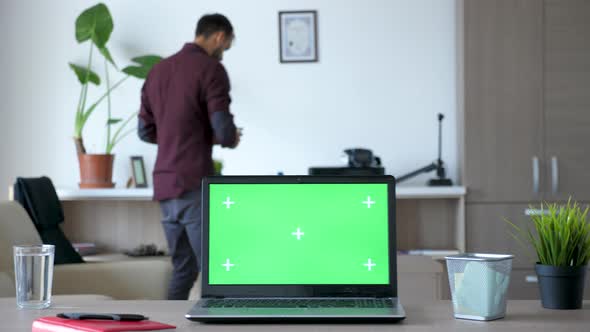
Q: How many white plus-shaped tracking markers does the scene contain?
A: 5